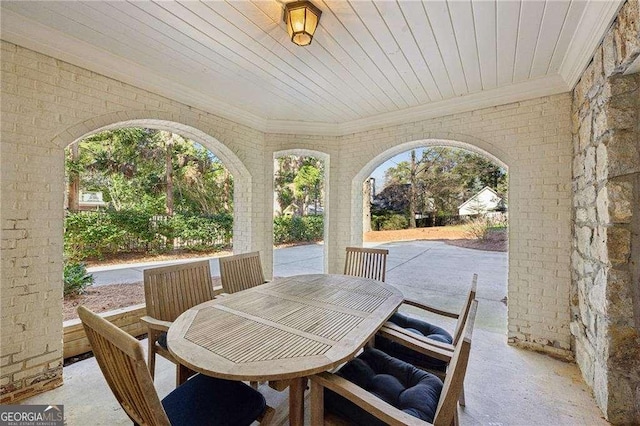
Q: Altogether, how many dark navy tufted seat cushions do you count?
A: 2